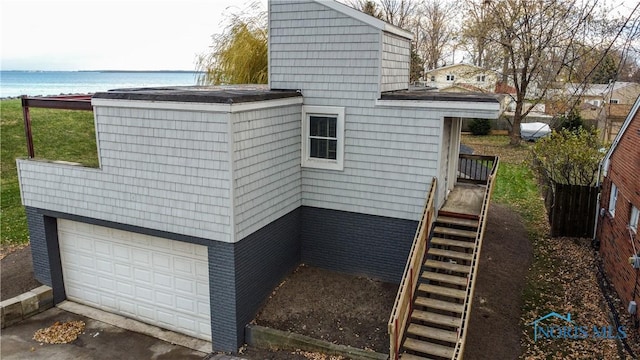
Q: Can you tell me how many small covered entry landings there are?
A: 1